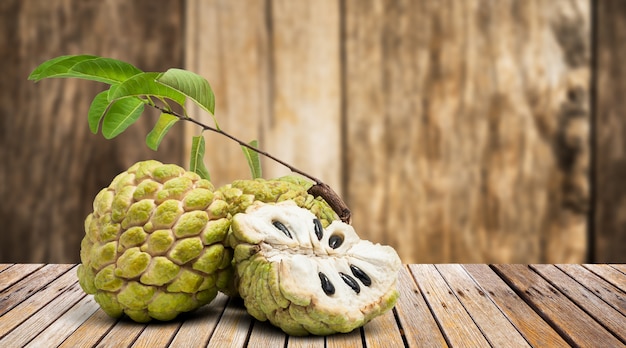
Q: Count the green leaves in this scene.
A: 9